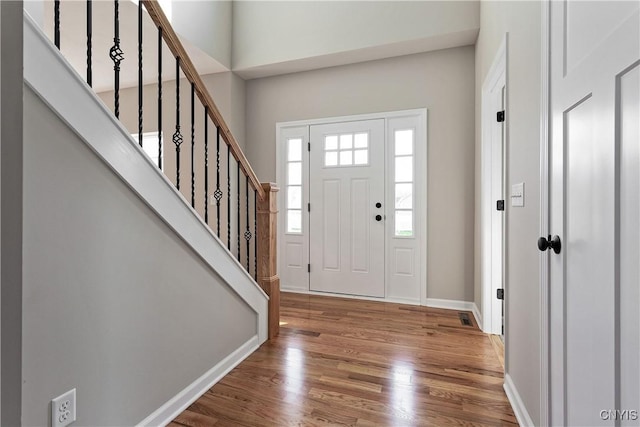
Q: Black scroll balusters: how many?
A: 4